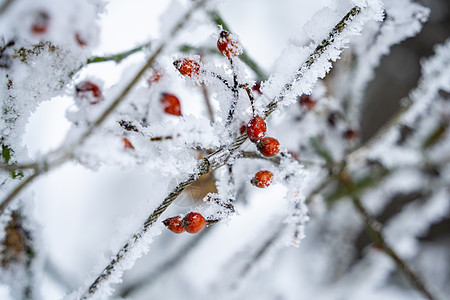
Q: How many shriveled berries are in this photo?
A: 0